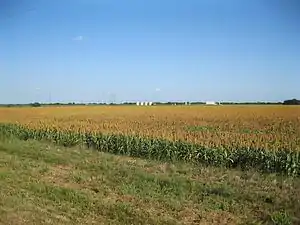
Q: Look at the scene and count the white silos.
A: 4